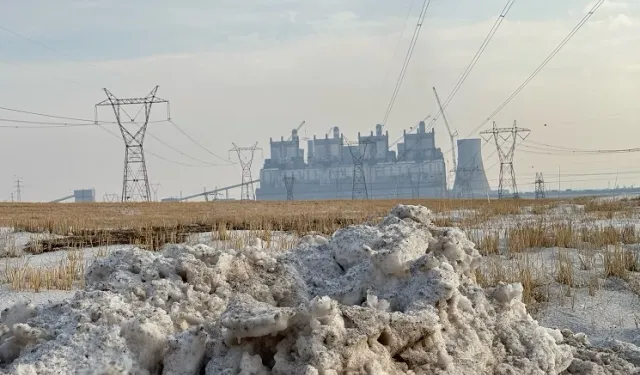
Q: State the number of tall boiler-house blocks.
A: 4